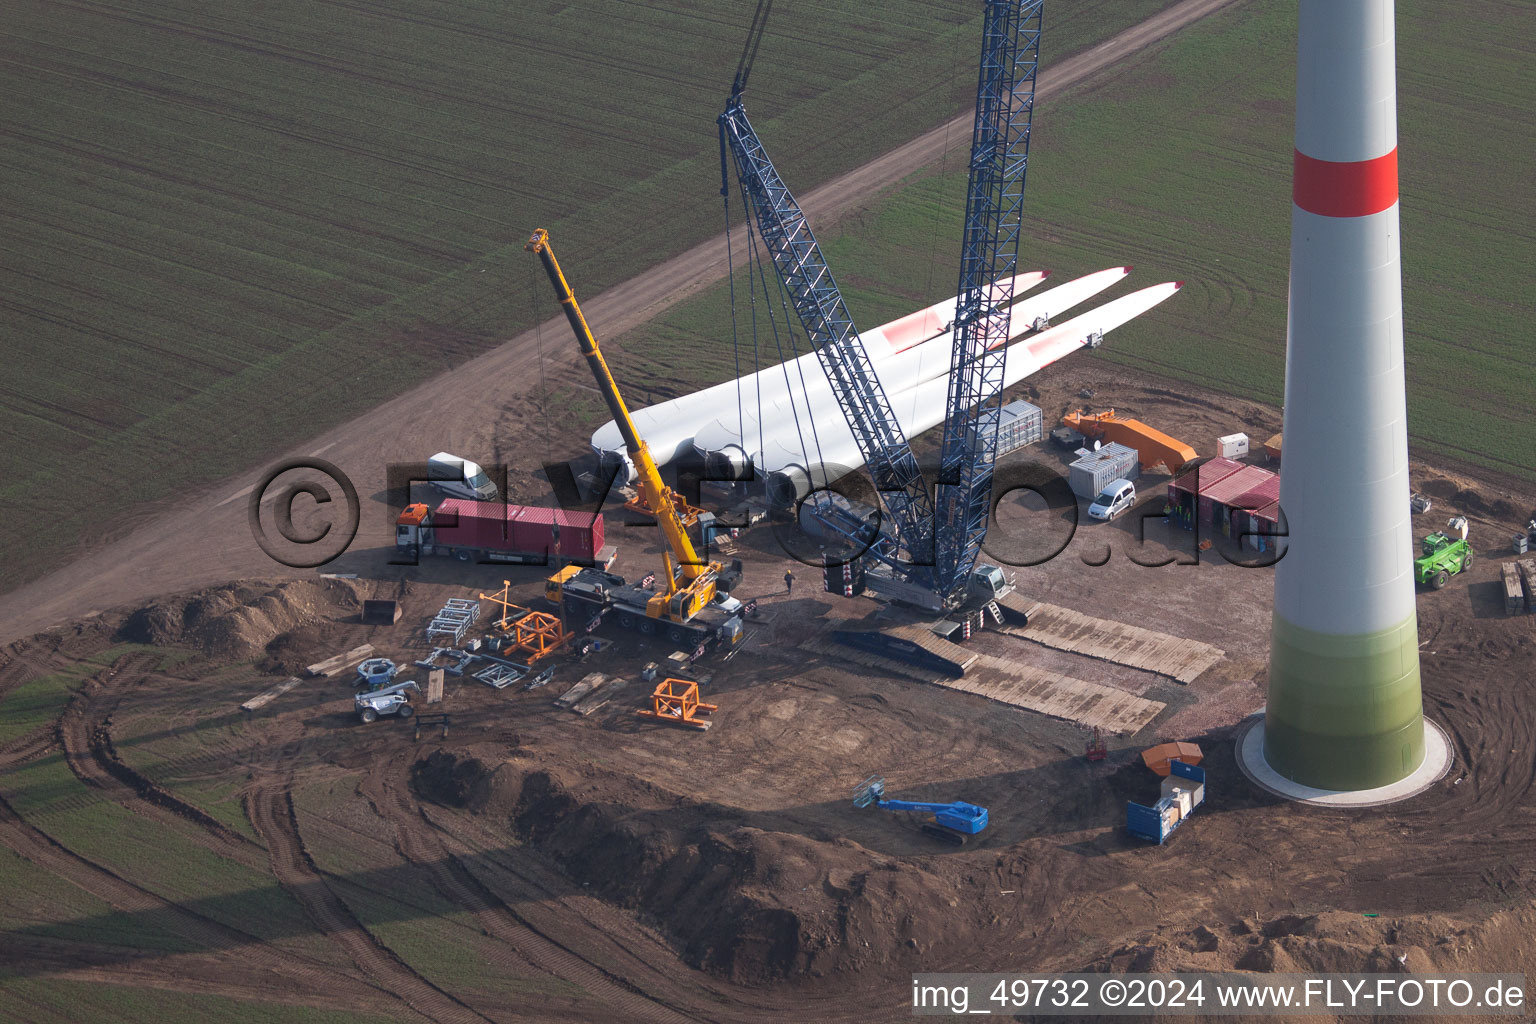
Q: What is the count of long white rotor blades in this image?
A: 3